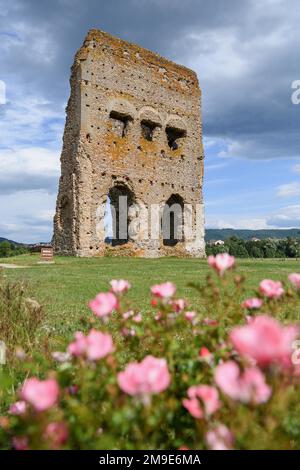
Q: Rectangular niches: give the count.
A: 3